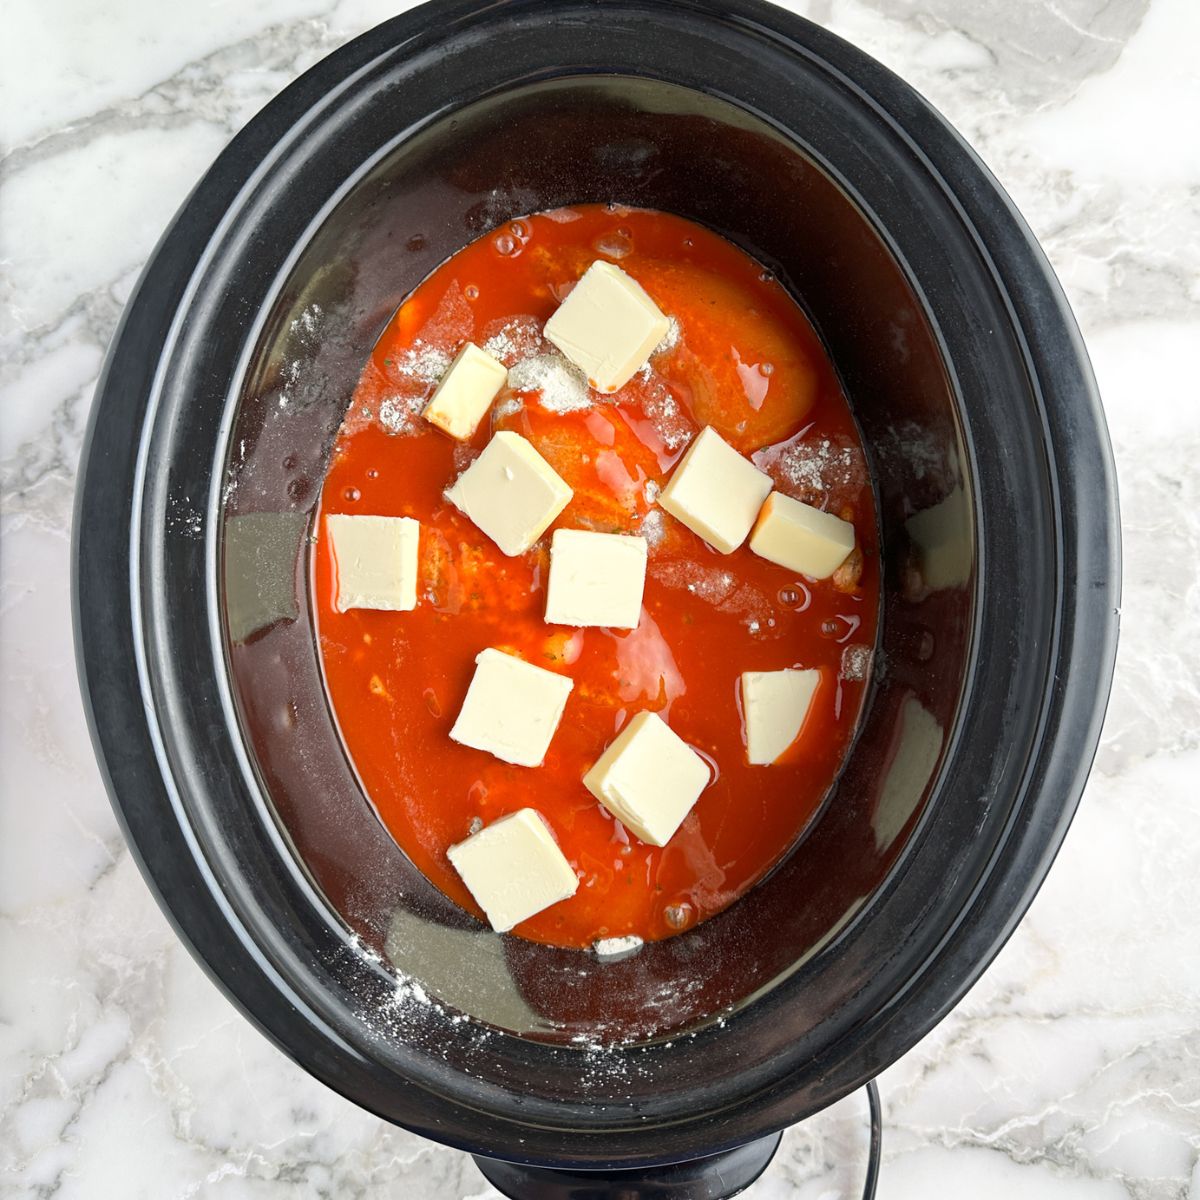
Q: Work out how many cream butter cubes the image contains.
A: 11